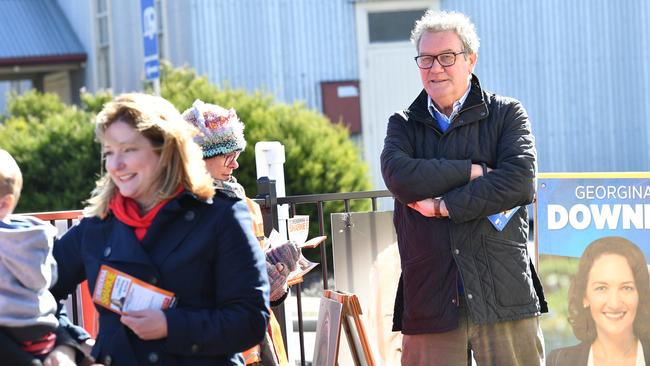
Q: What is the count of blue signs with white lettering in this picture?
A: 2